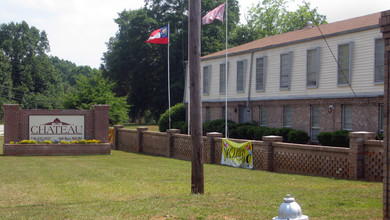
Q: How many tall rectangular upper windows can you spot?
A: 8